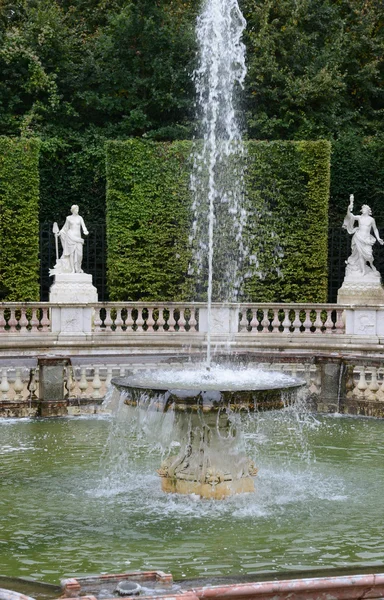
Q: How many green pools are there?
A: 1